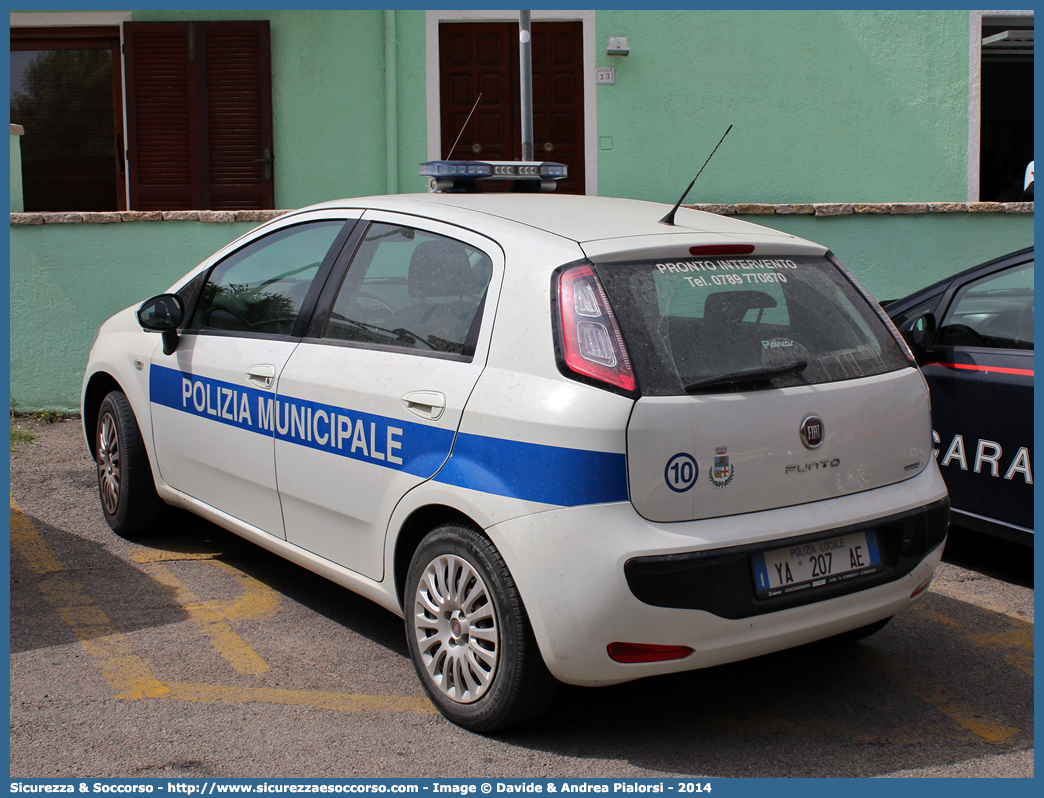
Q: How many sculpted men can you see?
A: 0